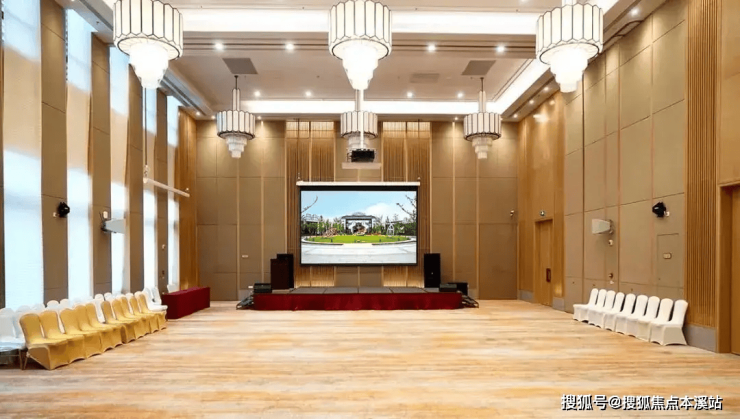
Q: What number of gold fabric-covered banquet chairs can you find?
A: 10